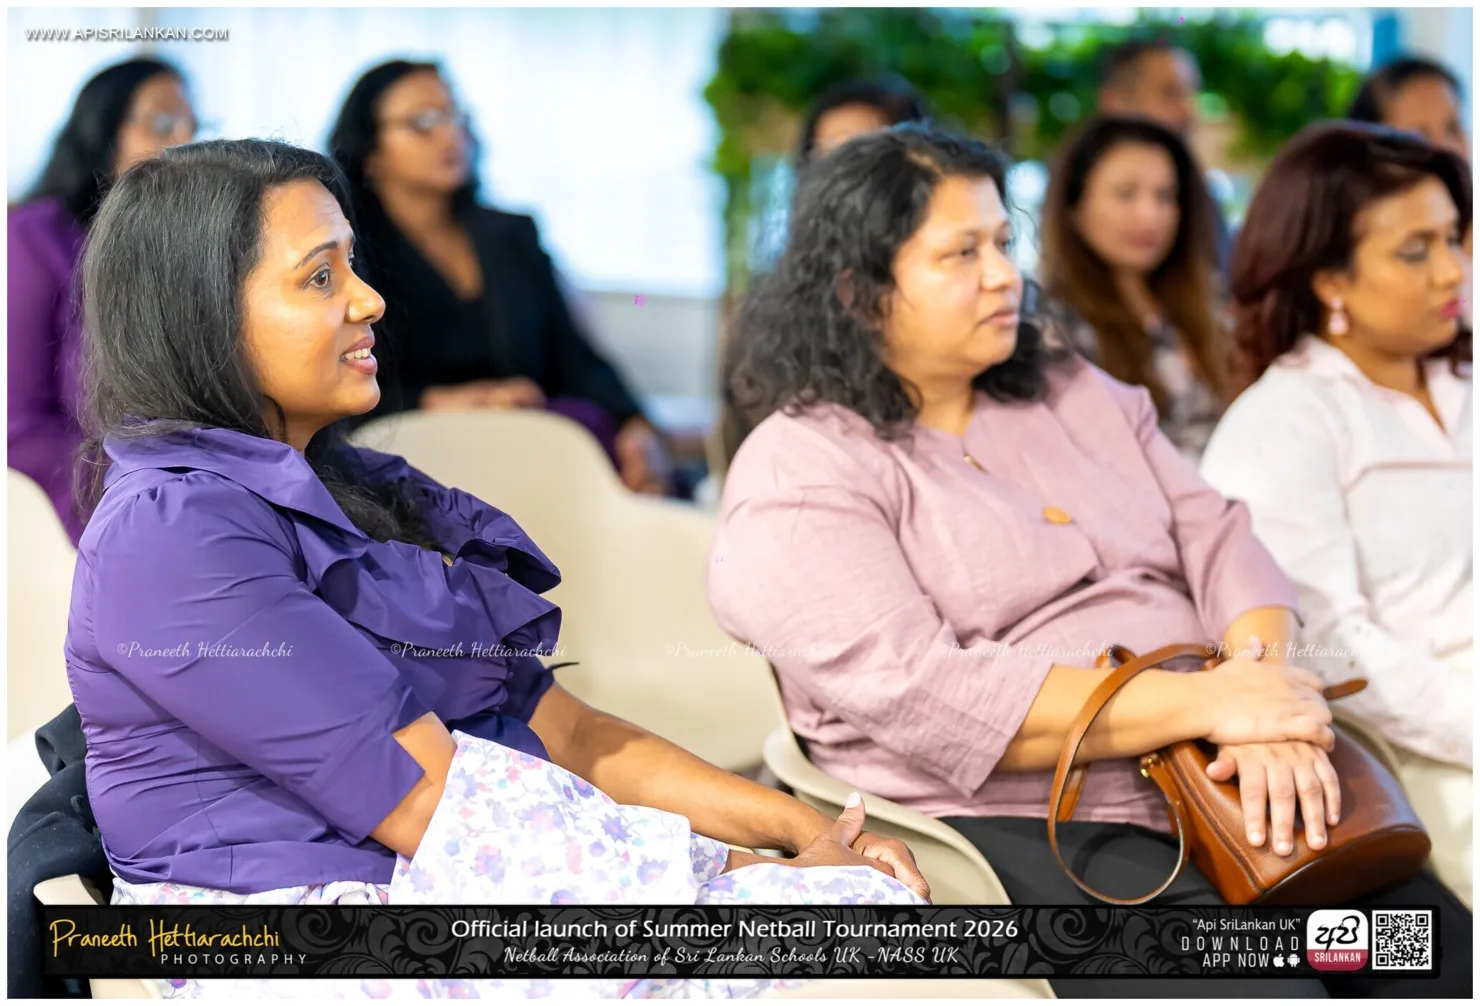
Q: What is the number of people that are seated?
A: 9